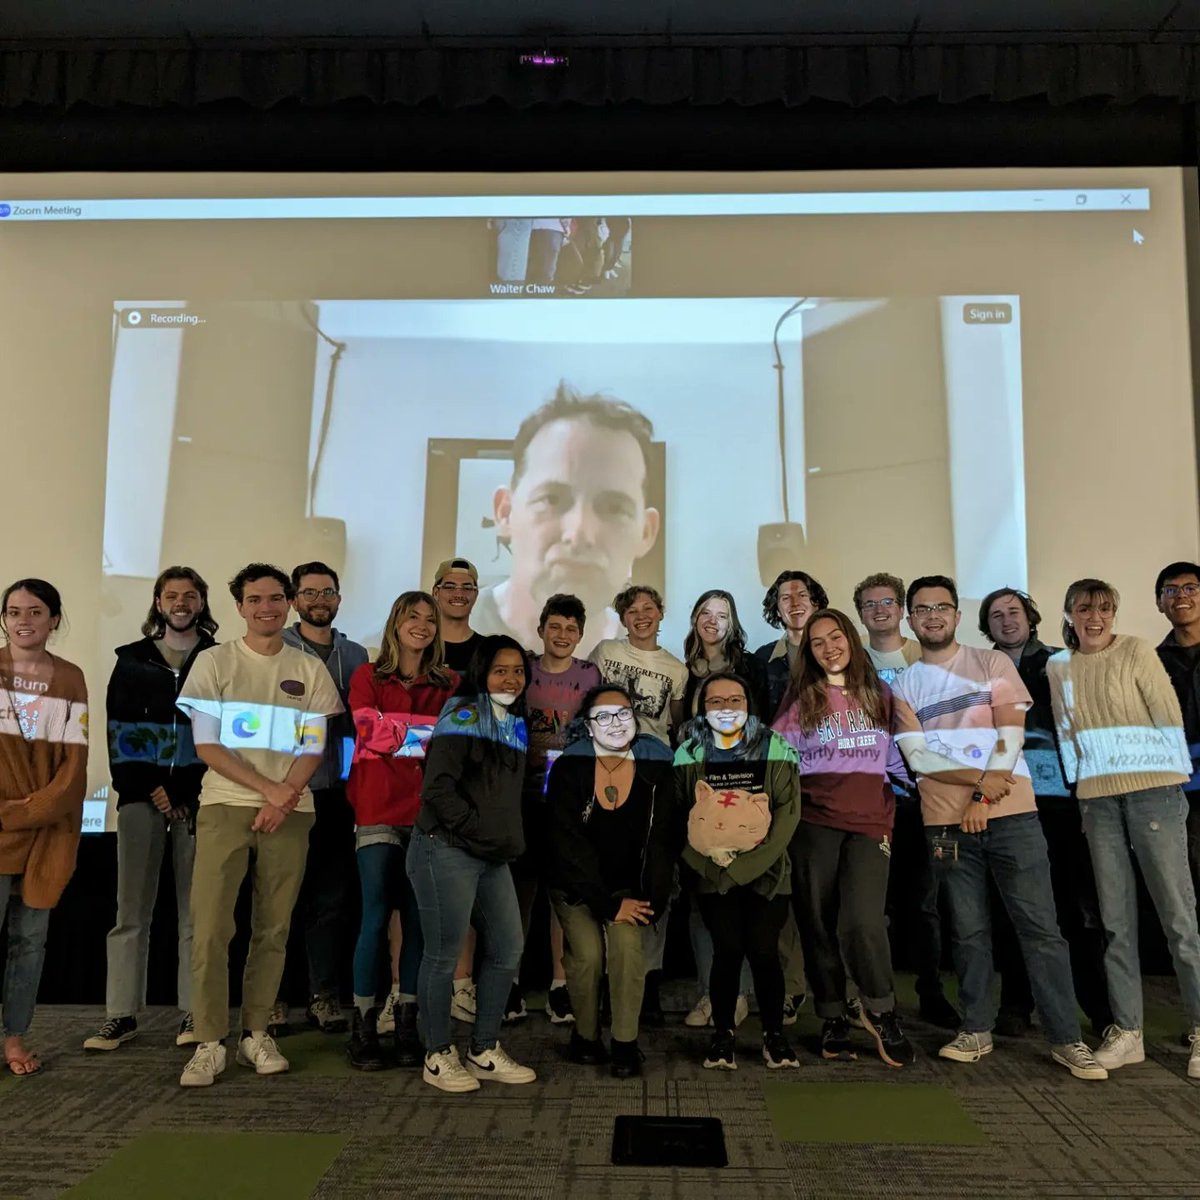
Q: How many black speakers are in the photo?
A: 2